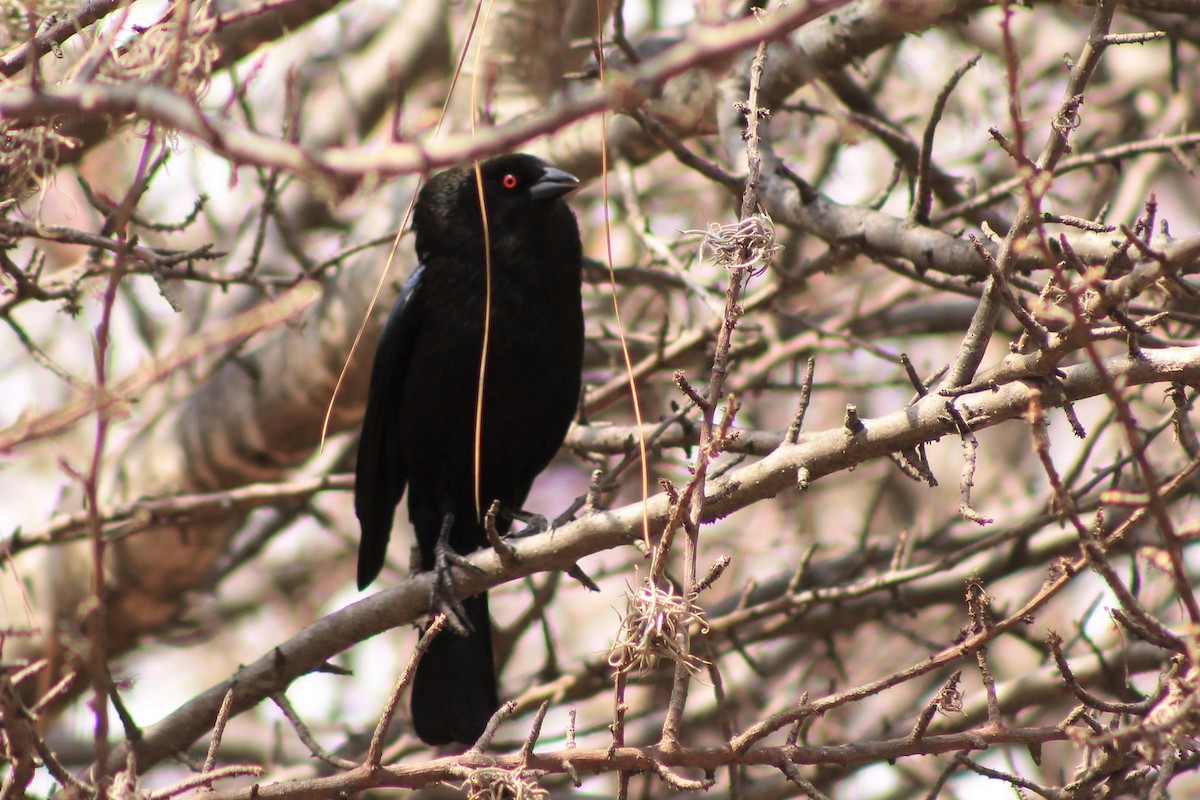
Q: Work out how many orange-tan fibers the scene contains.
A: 3